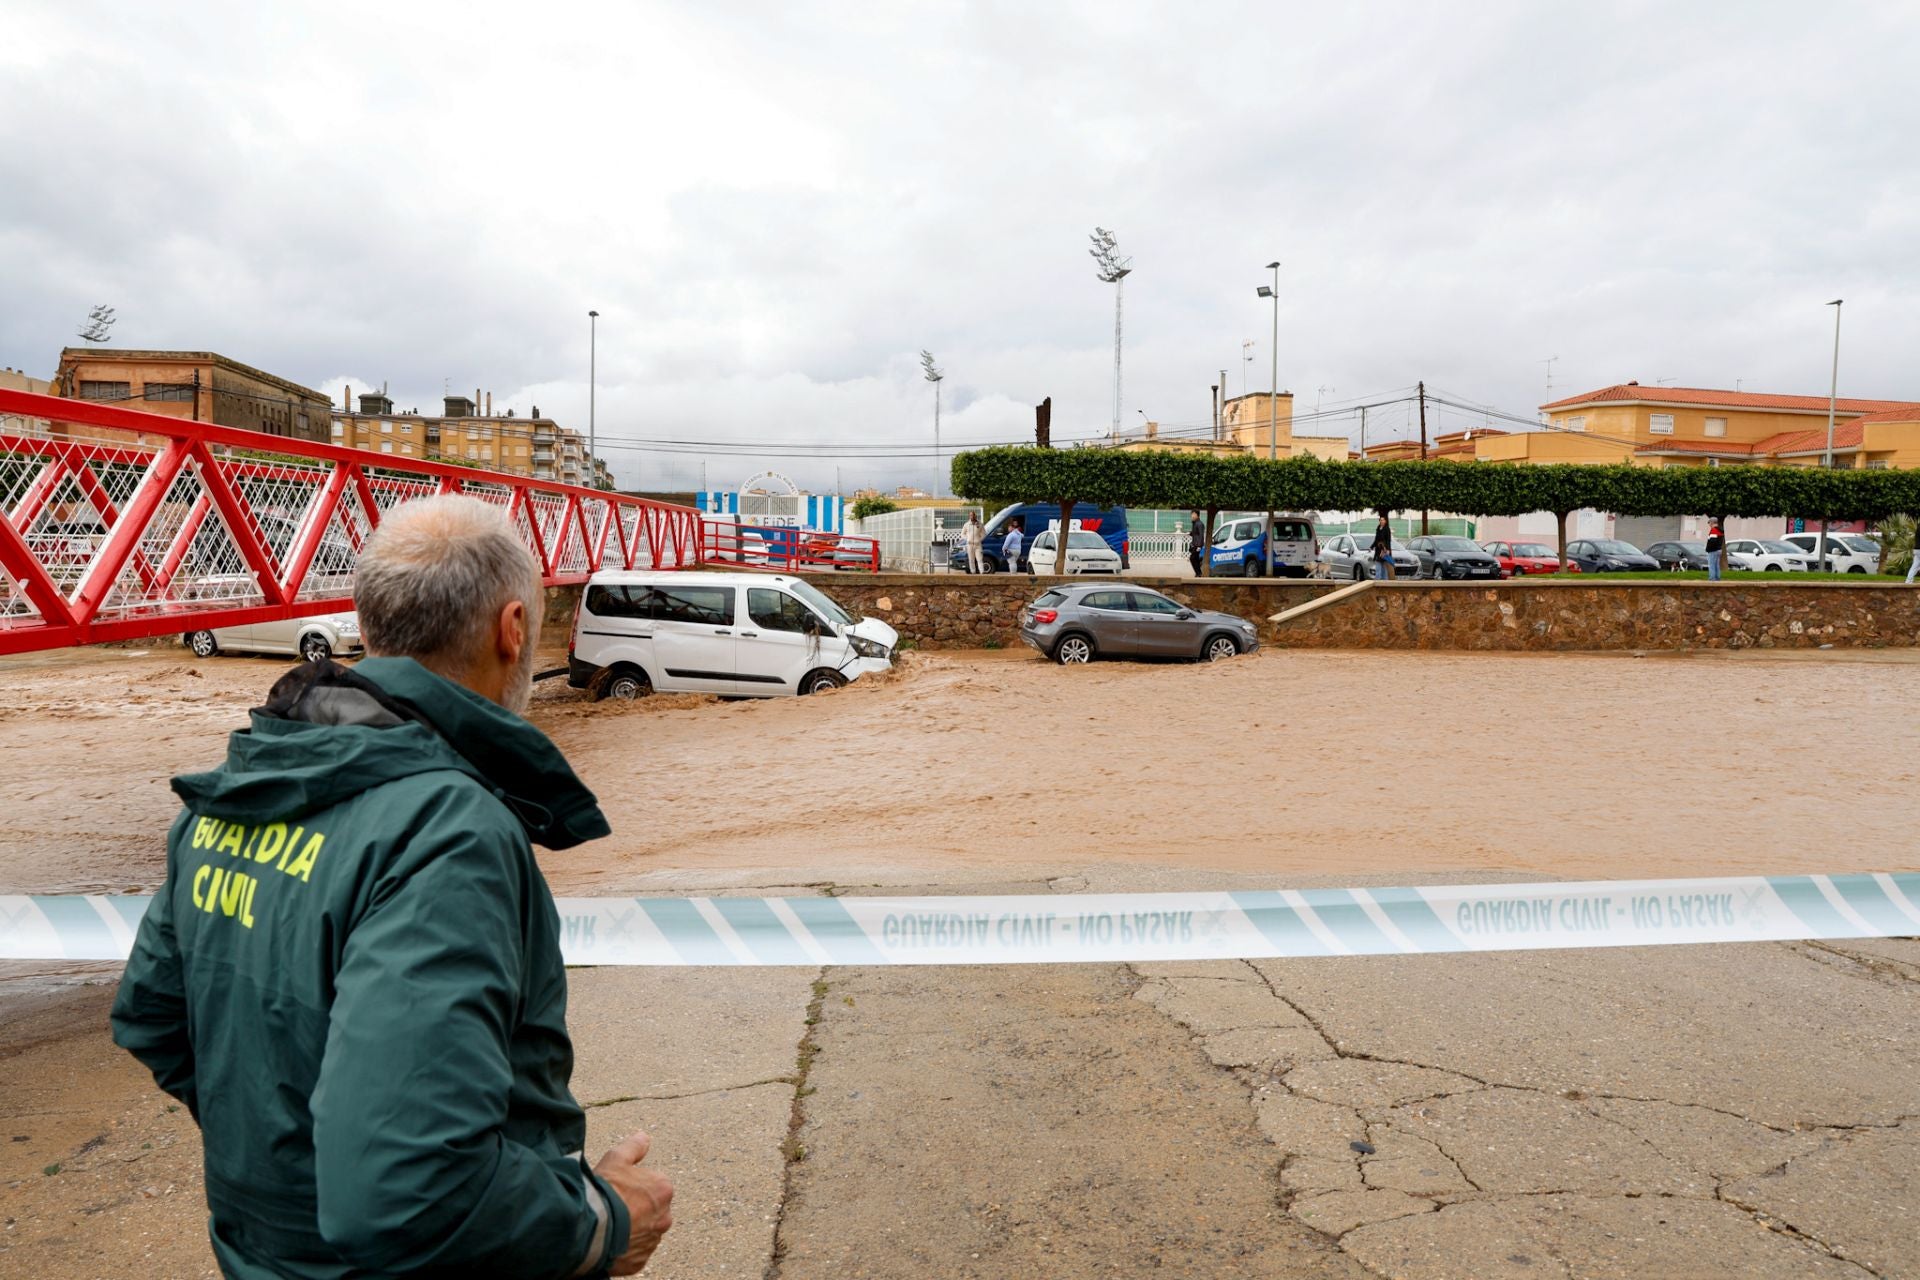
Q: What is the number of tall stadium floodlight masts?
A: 3